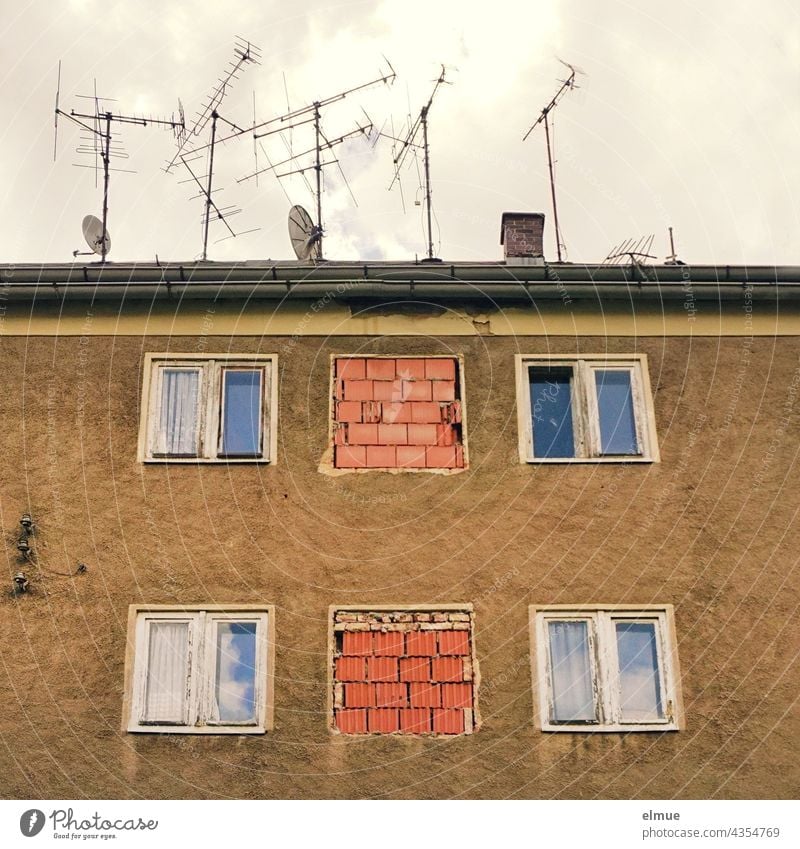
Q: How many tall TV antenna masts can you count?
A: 5